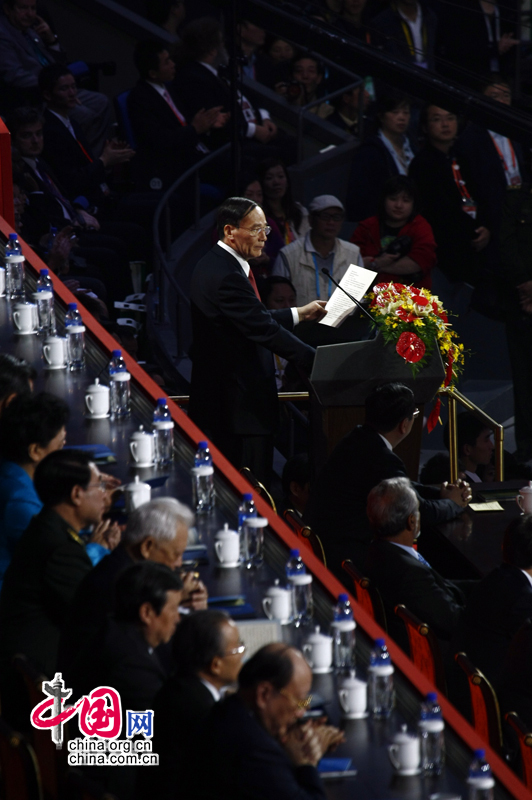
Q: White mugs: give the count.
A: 12